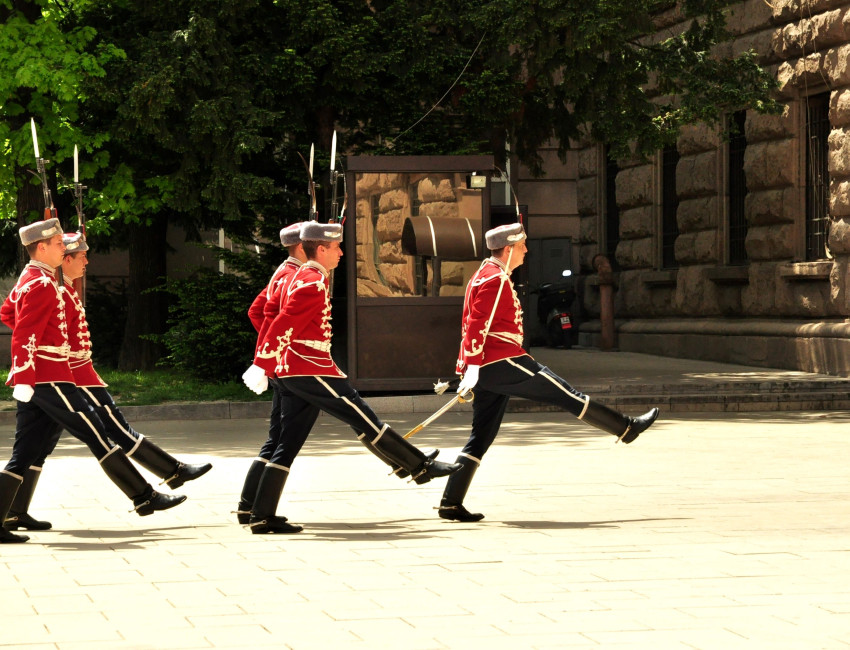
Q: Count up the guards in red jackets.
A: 5